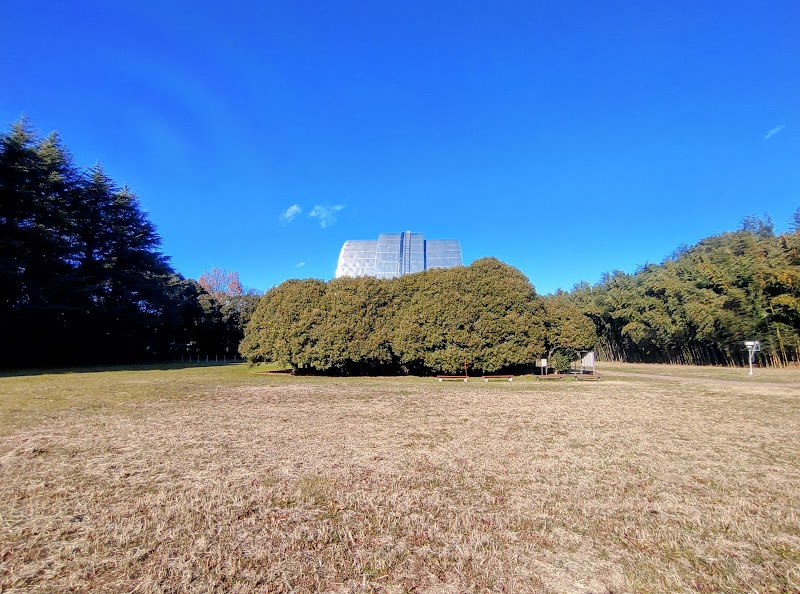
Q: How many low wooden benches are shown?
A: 4